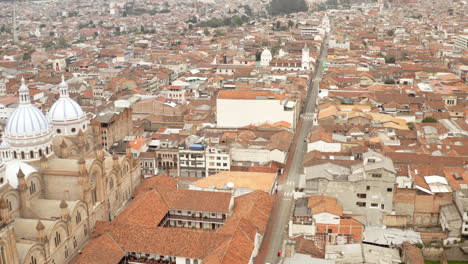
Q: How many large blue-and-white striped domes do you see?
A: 2